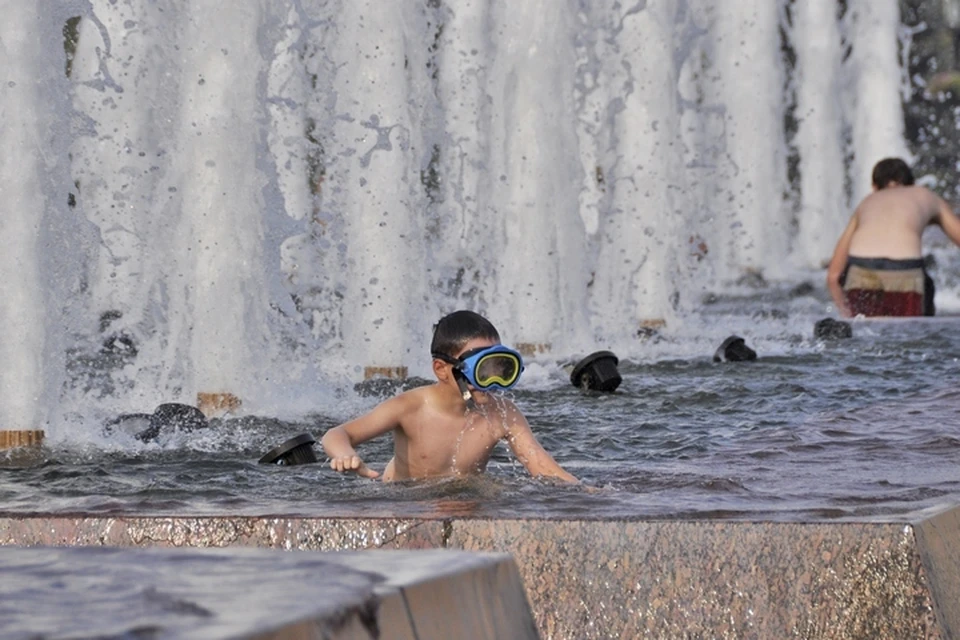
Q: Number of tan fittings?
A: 5